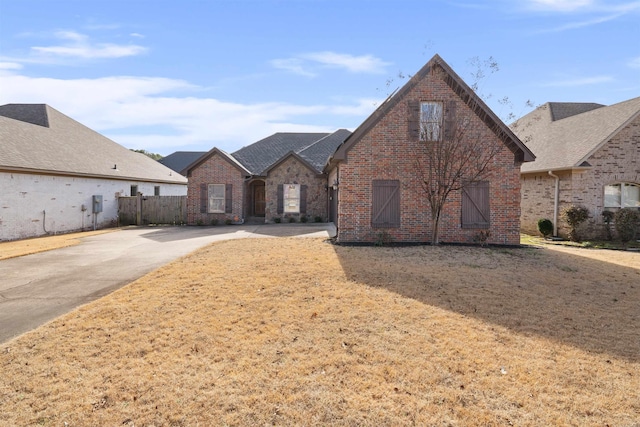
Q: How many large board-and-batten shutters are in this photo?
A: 2